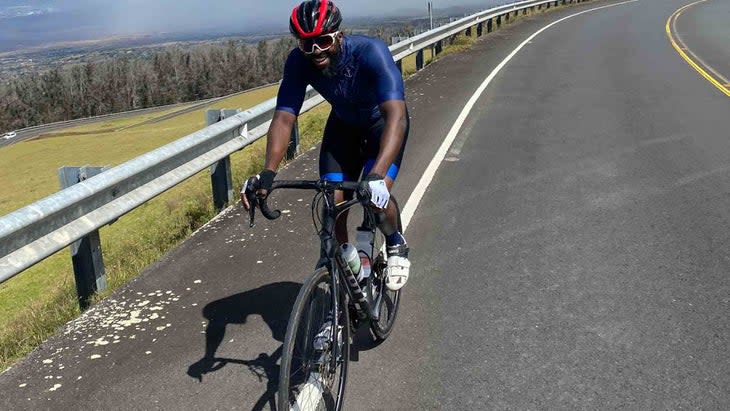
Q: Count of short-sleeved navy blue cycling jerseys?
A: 1